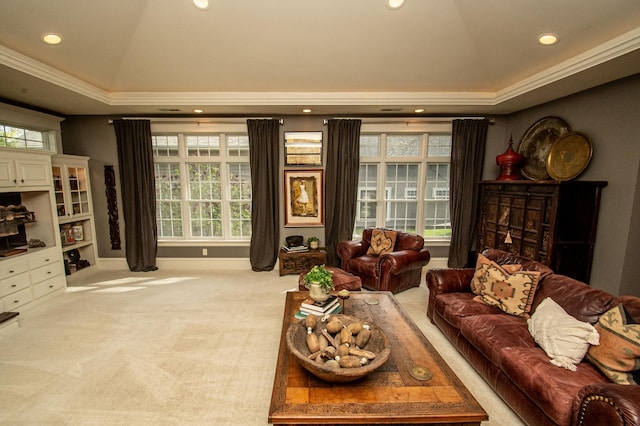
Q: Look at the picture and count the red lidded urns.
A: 1